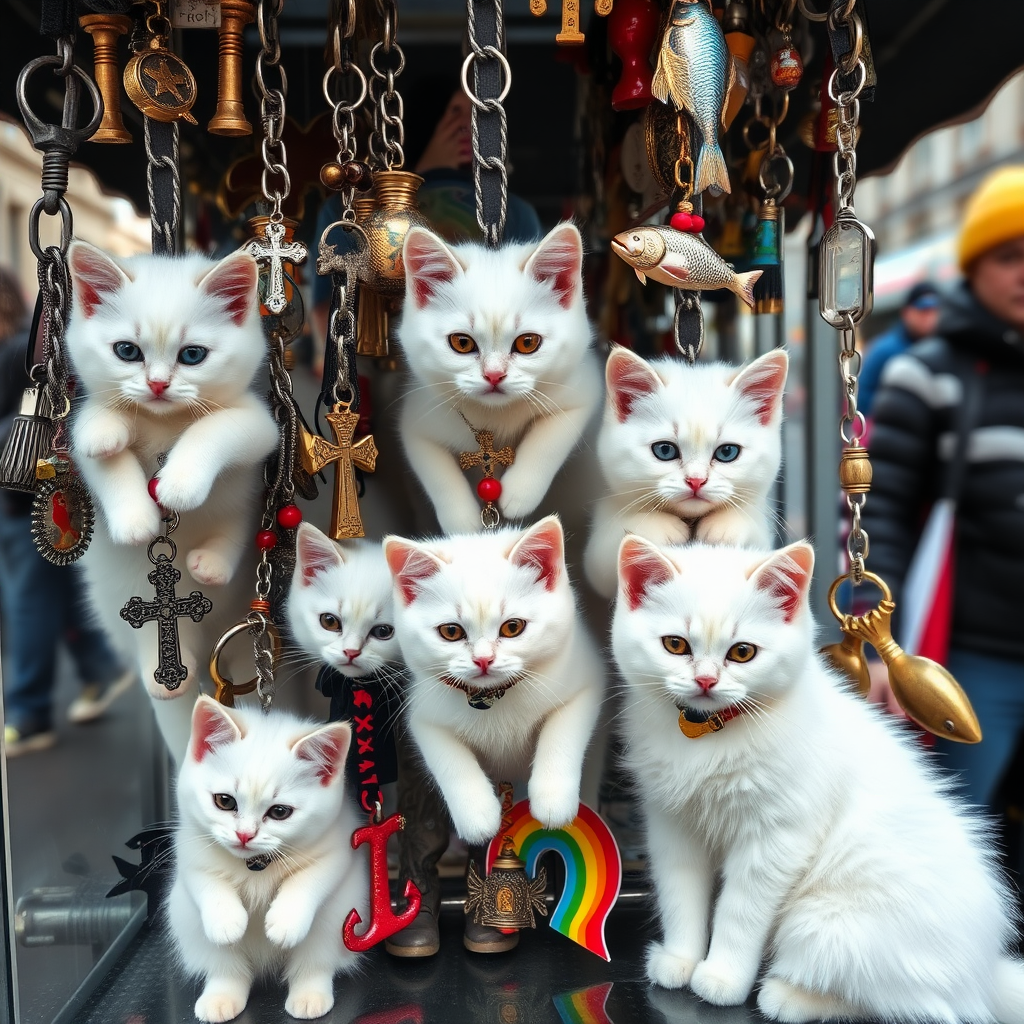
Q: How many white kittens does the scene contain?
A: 7